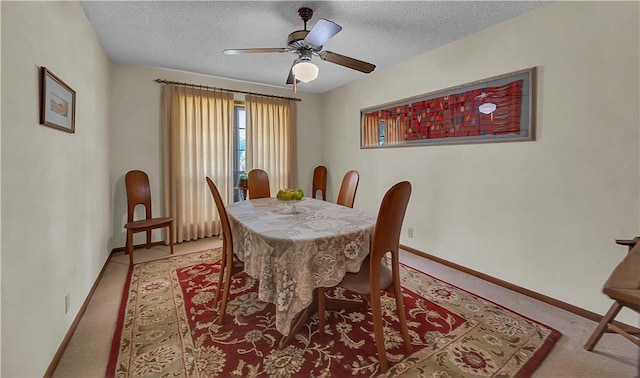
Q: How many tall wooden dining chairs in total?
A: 6